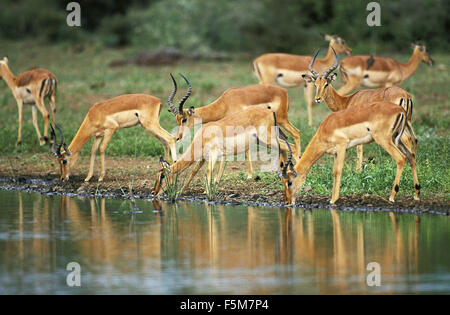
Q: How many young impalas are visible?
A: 0